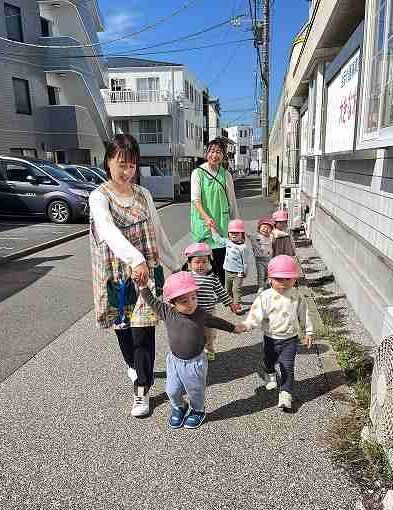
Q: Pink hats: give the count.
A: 6